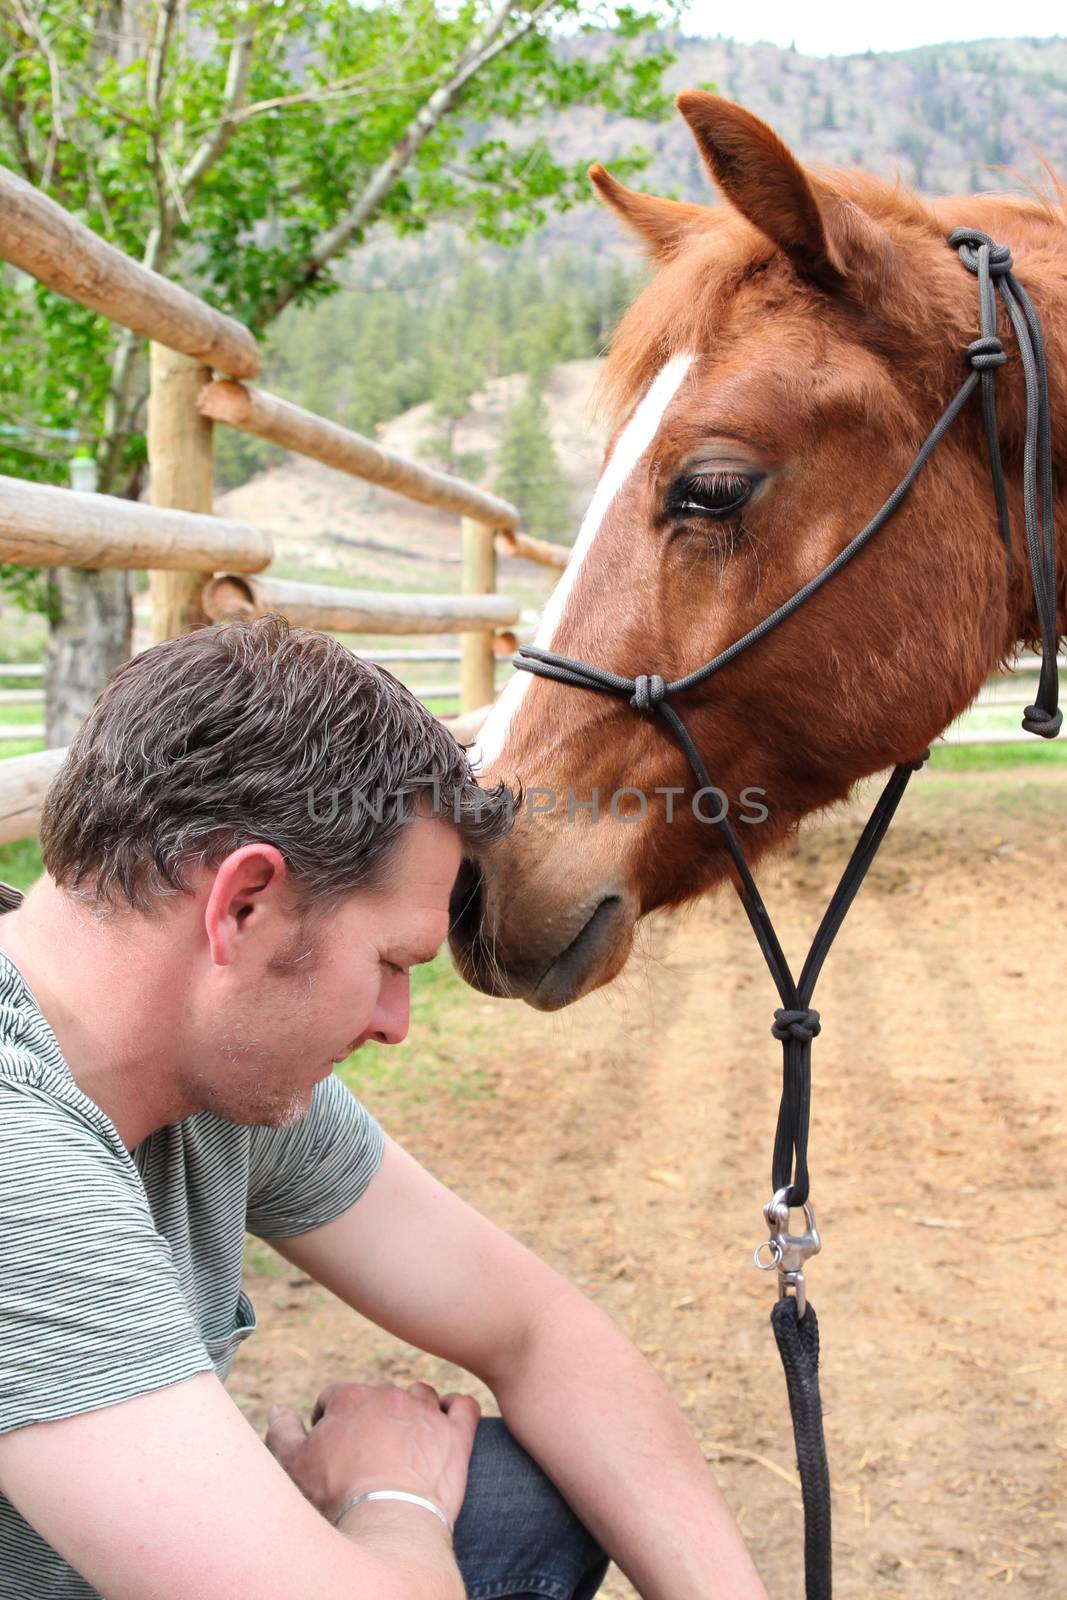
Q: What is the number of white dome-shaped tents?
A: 0